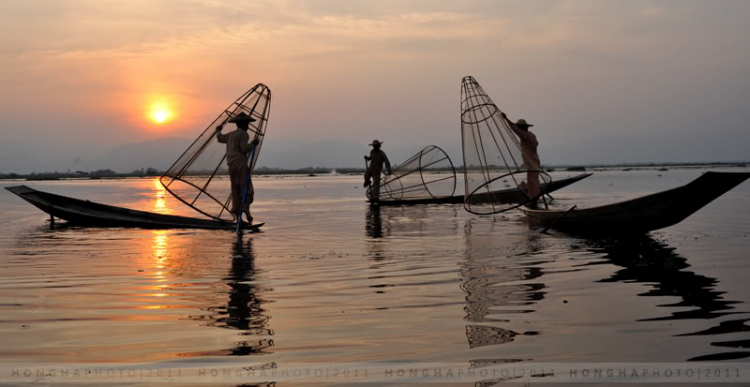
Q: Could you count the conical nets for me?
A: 3